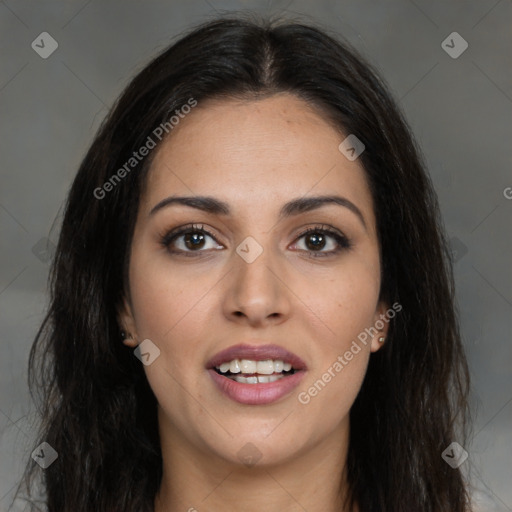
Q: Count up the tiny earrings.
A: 2